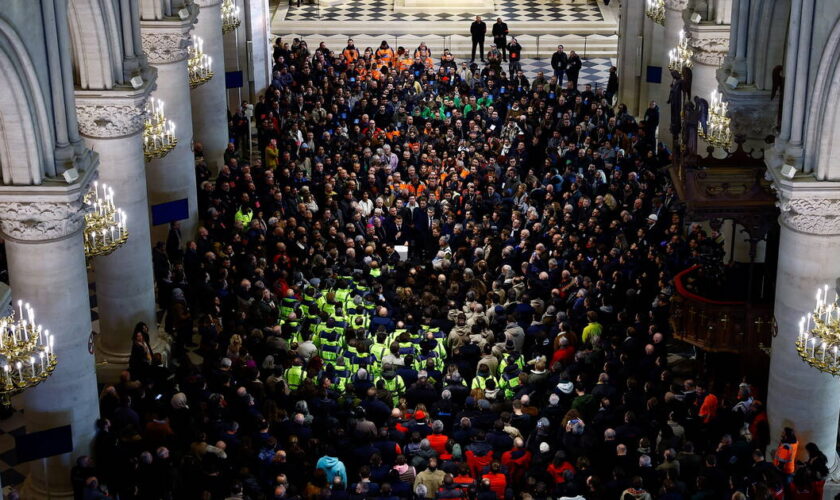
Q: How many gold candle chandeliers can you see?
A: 9